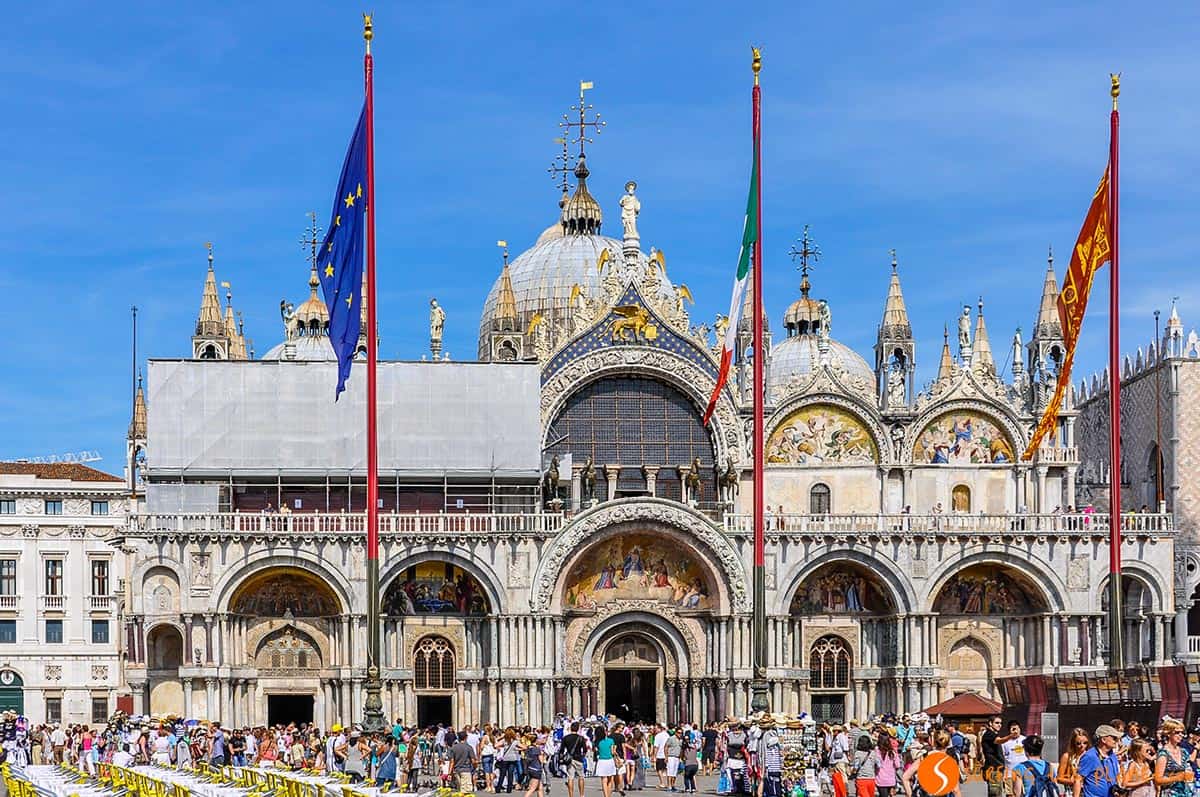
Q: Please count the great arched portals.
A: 5